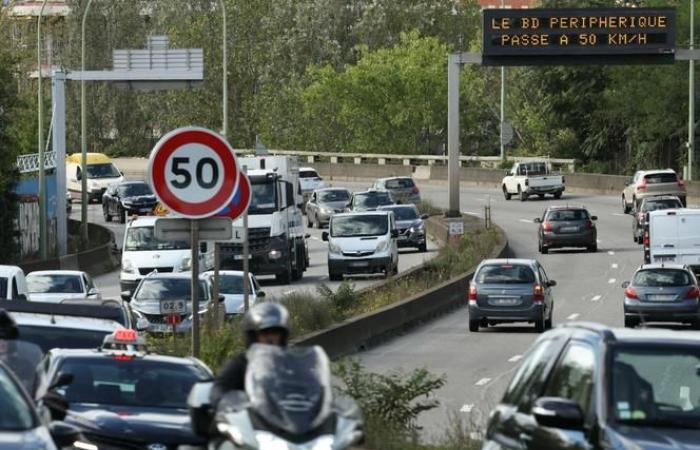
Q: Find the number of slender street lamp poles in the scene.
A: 5